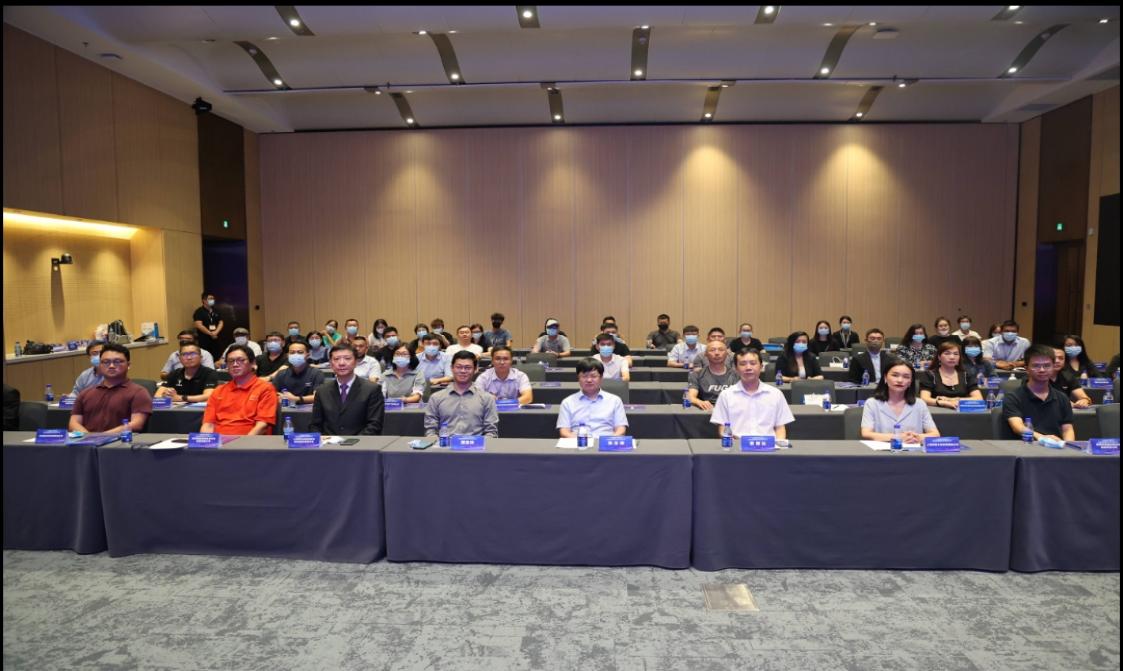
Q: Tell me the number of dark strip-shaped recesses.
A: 13